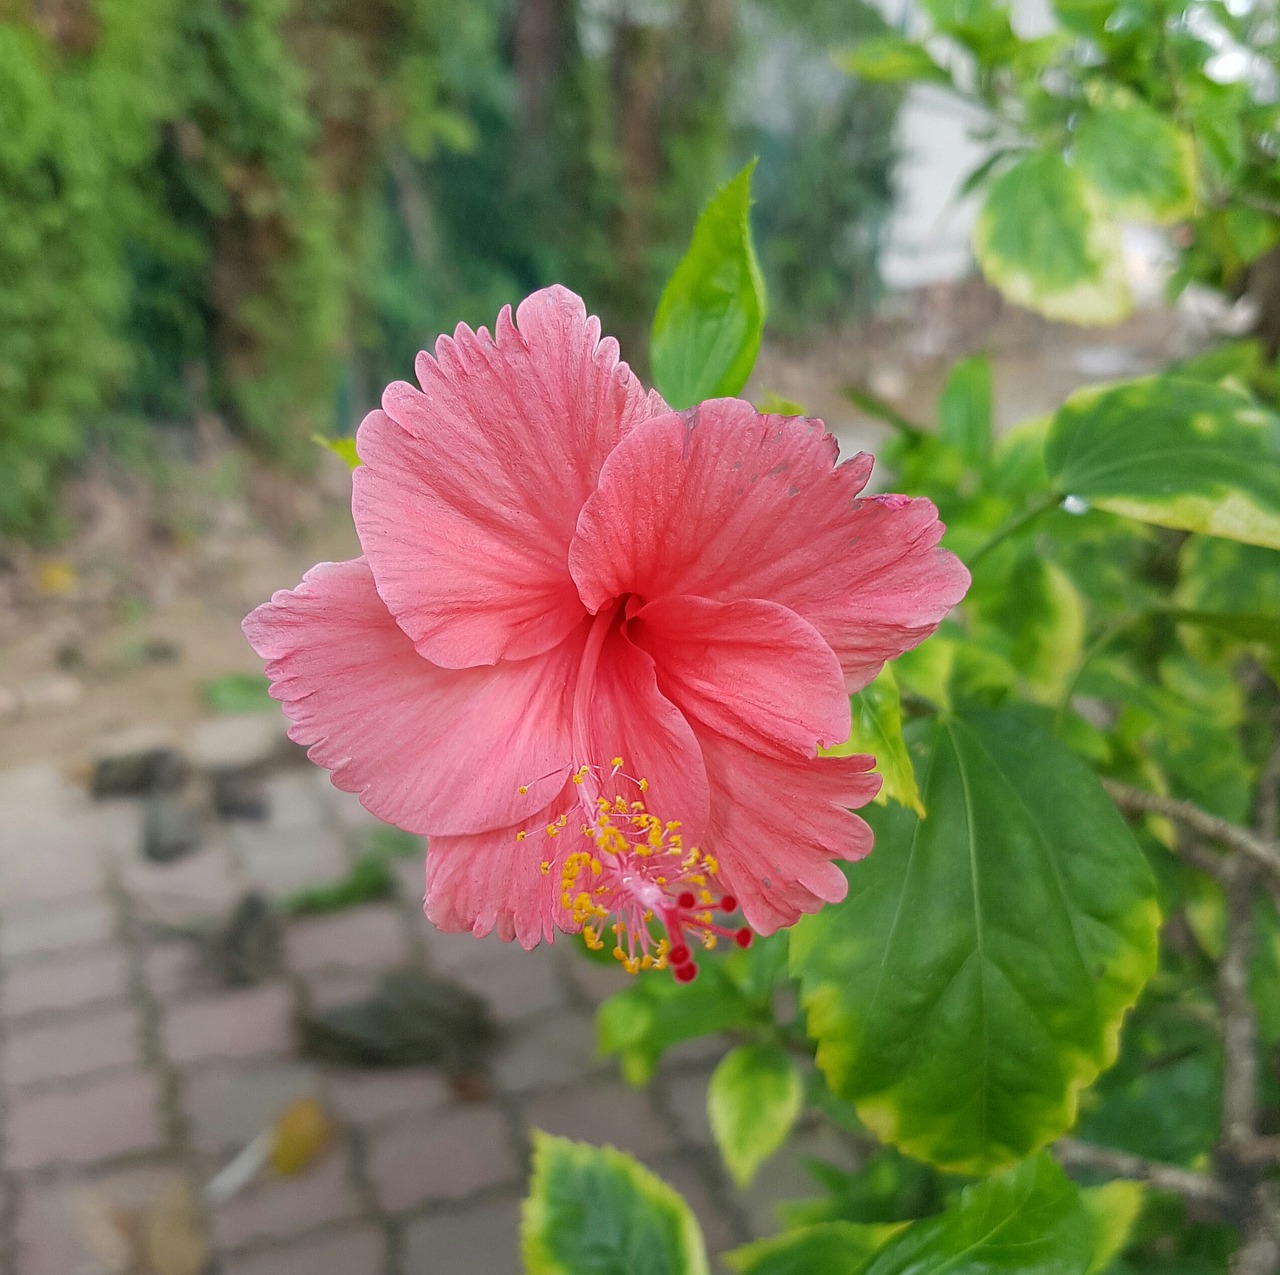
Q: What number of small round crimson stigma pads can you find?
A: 5